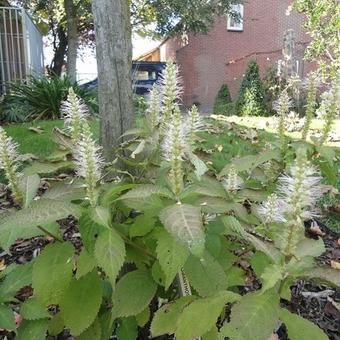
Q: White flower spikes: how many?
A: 13